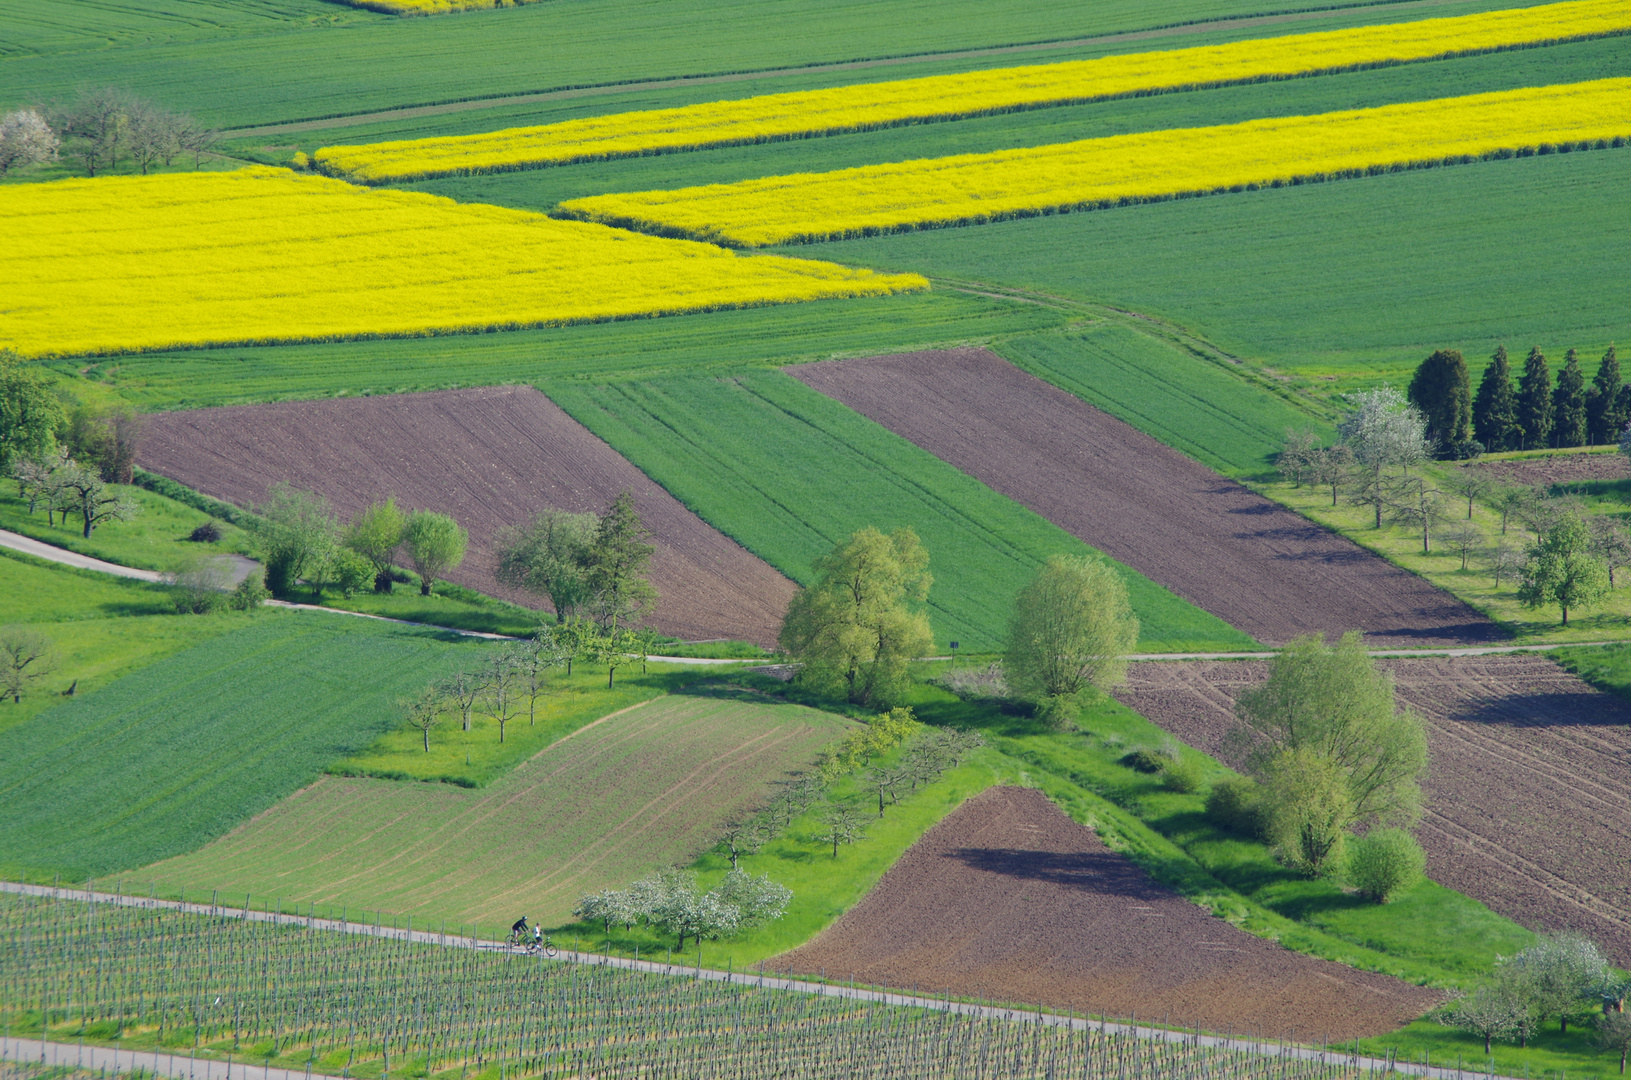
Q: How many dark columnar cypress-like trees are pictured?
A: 5